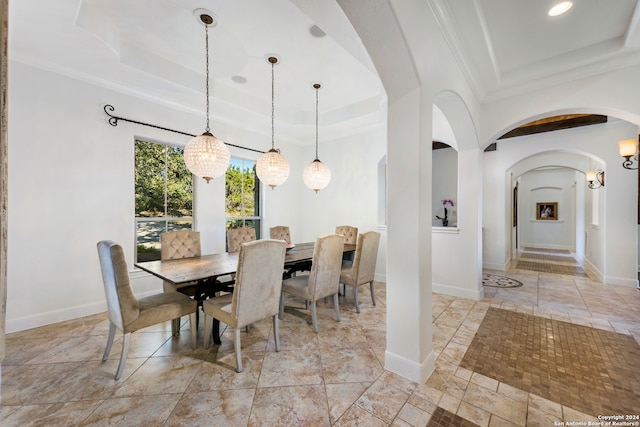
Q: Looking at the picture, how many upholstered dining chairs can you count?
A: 8